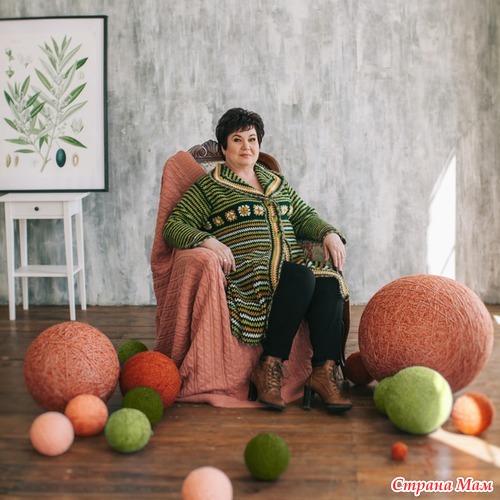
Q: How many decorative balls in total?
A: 15